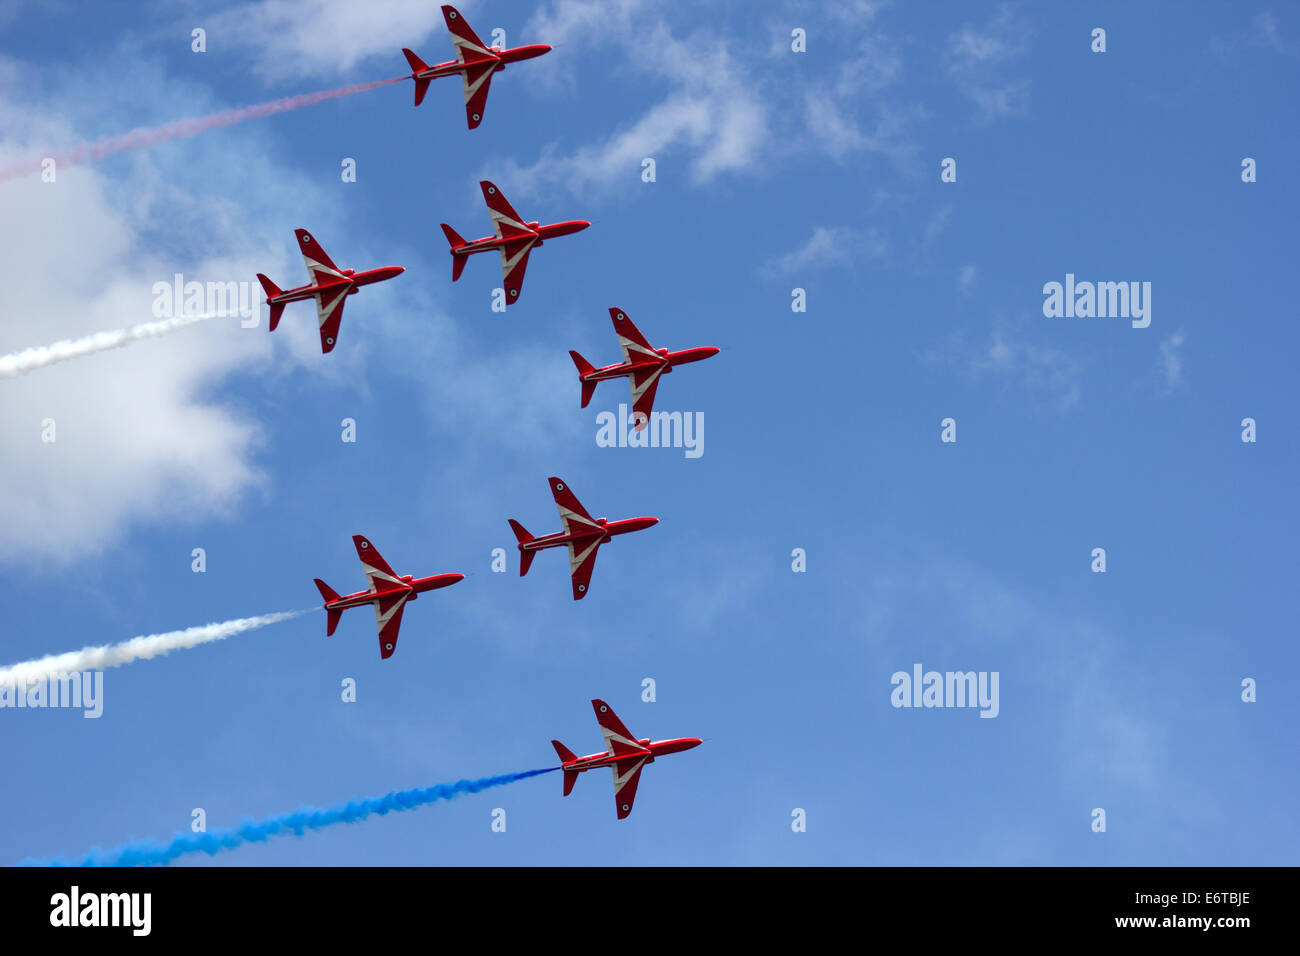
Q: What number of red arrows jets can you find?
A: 7